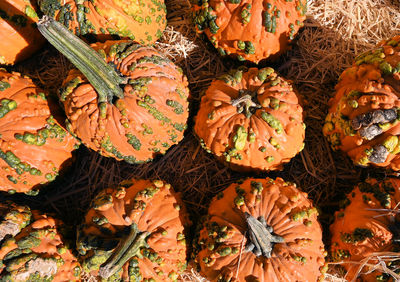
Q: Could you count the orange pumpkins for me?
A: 11